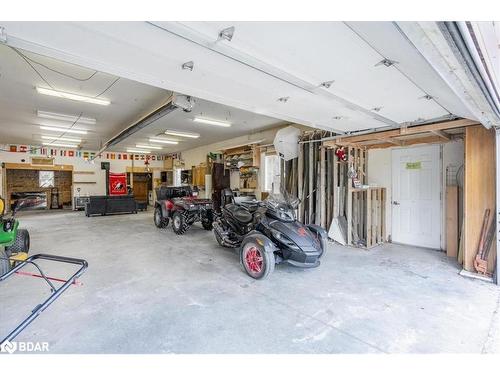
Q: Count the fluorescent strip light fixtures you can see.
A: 10